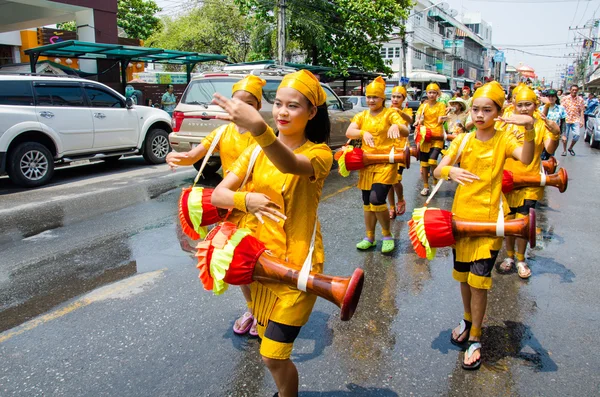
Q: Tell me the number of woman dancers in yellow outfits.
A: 8